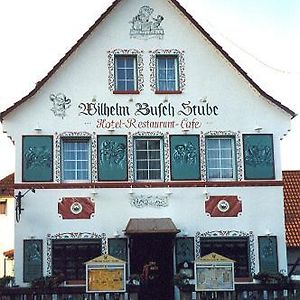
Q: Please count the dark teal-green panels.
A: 8